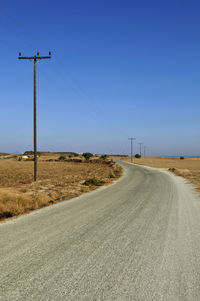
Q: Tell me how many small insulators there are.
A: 3